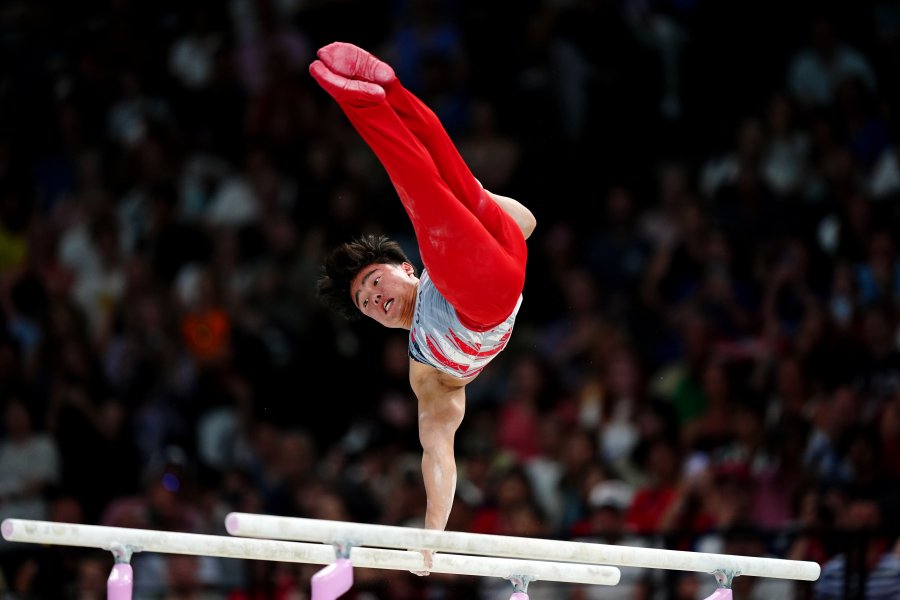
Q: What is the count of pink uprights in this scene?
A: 4